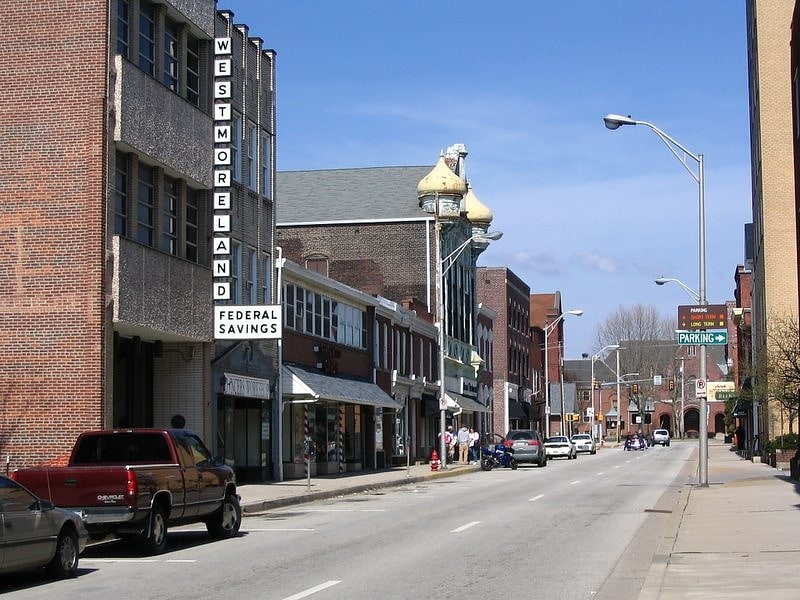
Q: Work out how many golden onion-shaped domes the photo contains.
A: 2